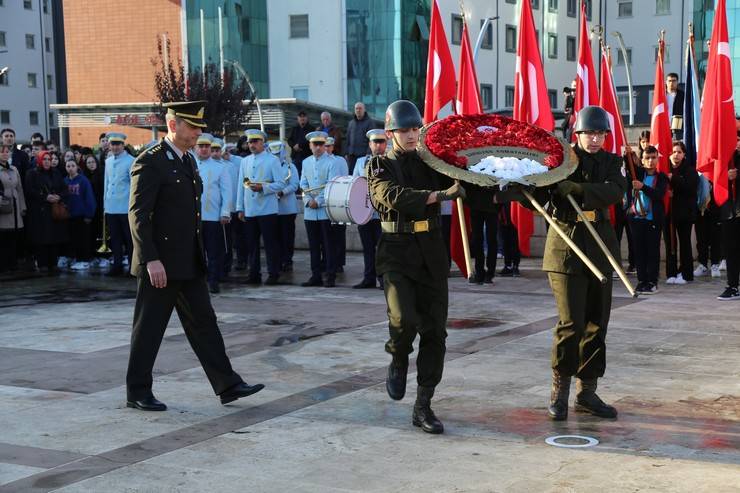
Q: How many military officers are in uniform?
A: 3